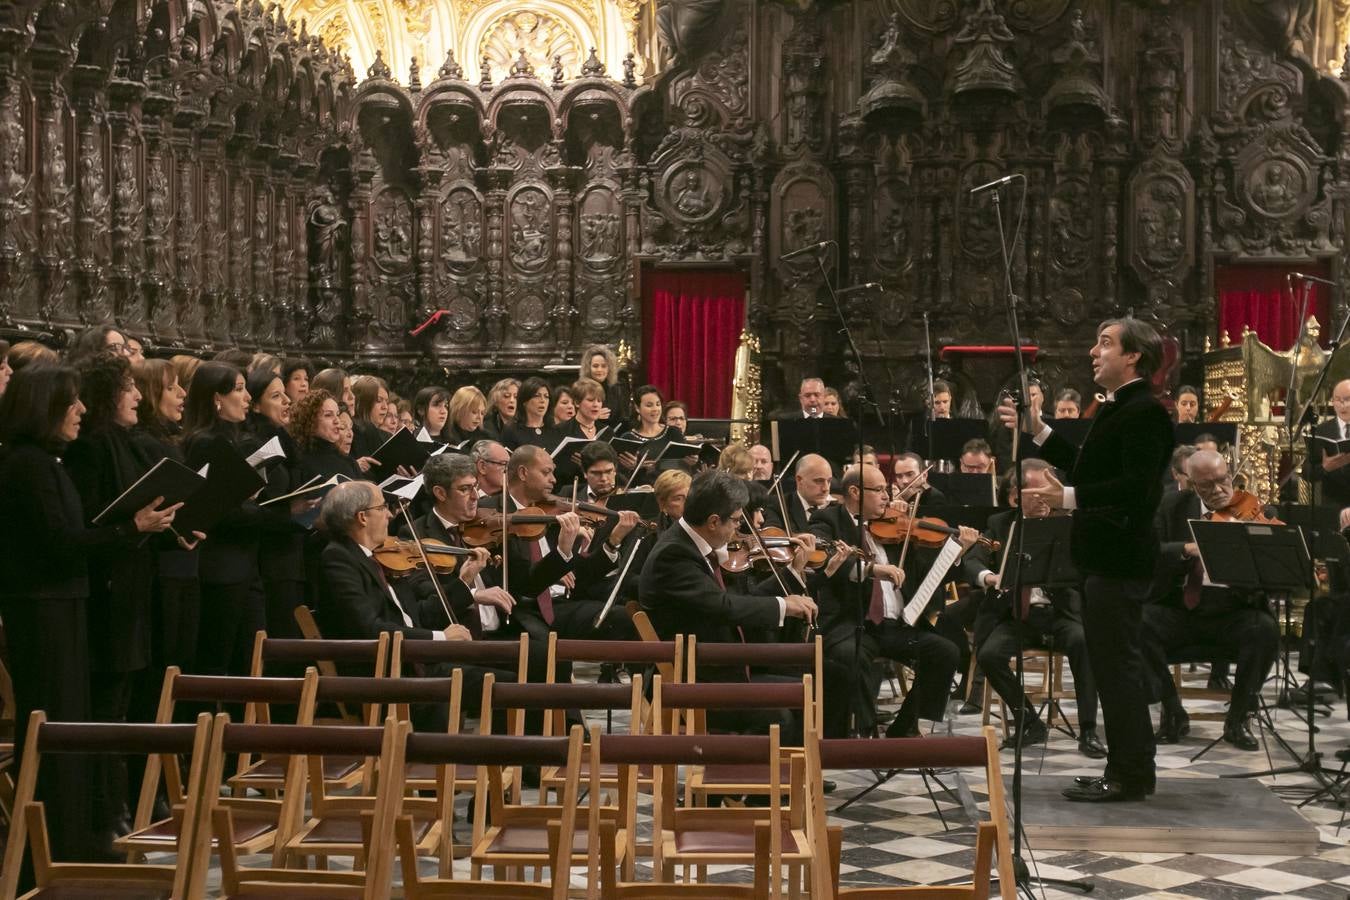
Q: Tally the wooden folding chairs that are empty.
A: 13